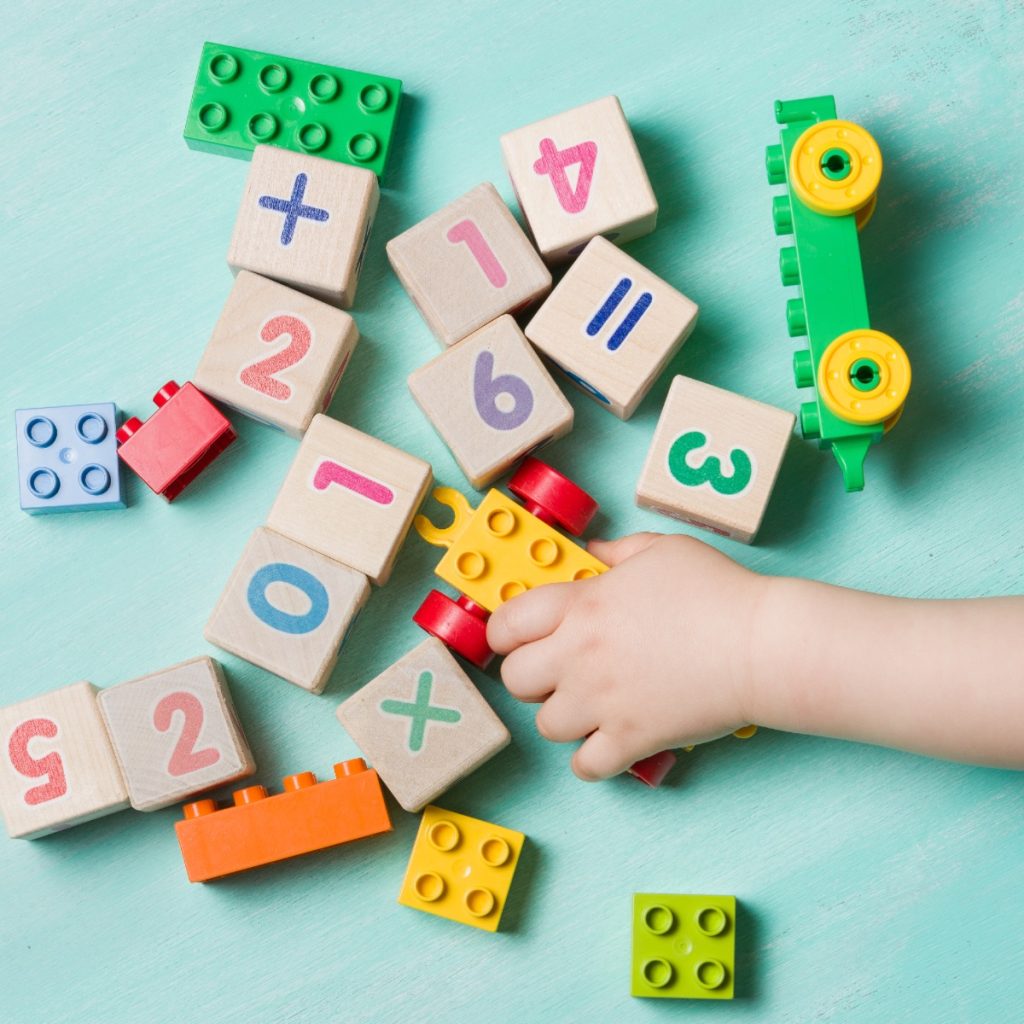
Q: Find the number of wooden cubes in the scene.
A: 12